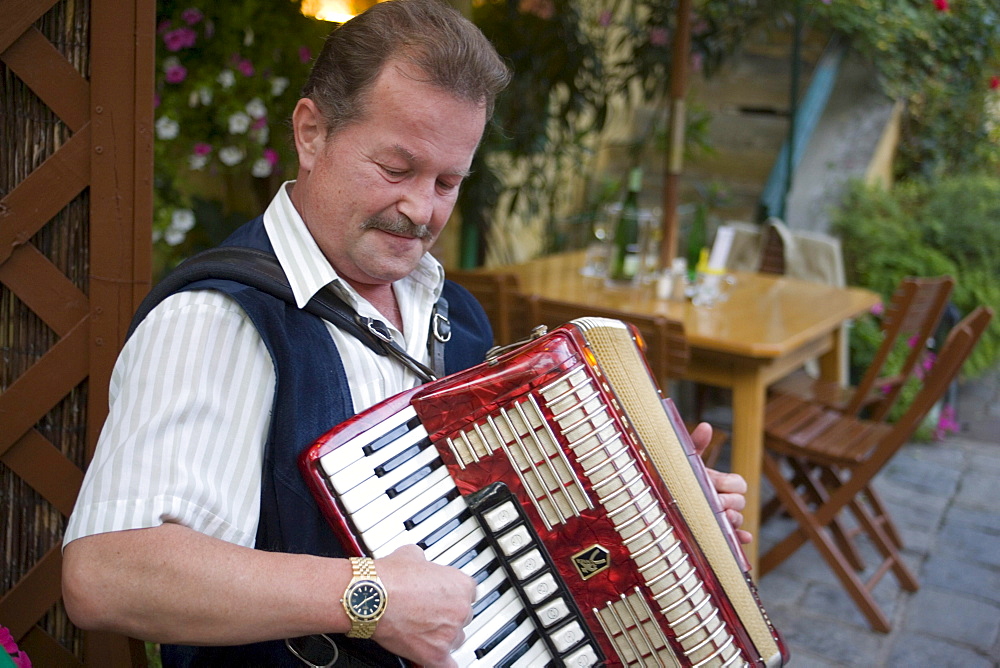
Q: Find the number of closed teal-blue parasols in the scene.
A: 1